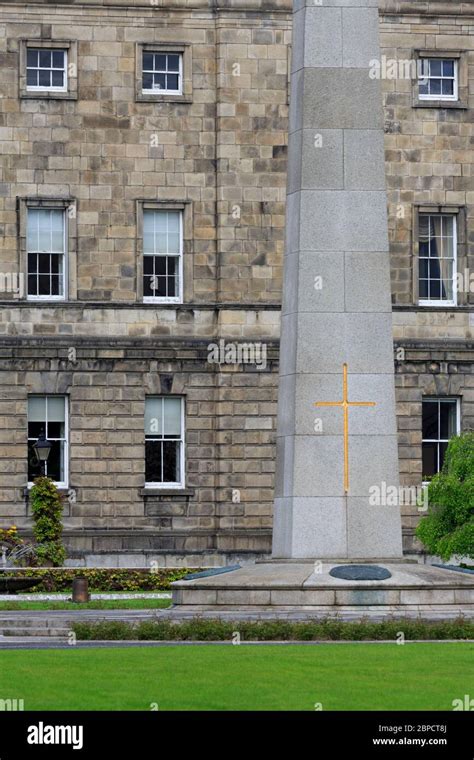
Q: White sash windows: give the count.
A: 9